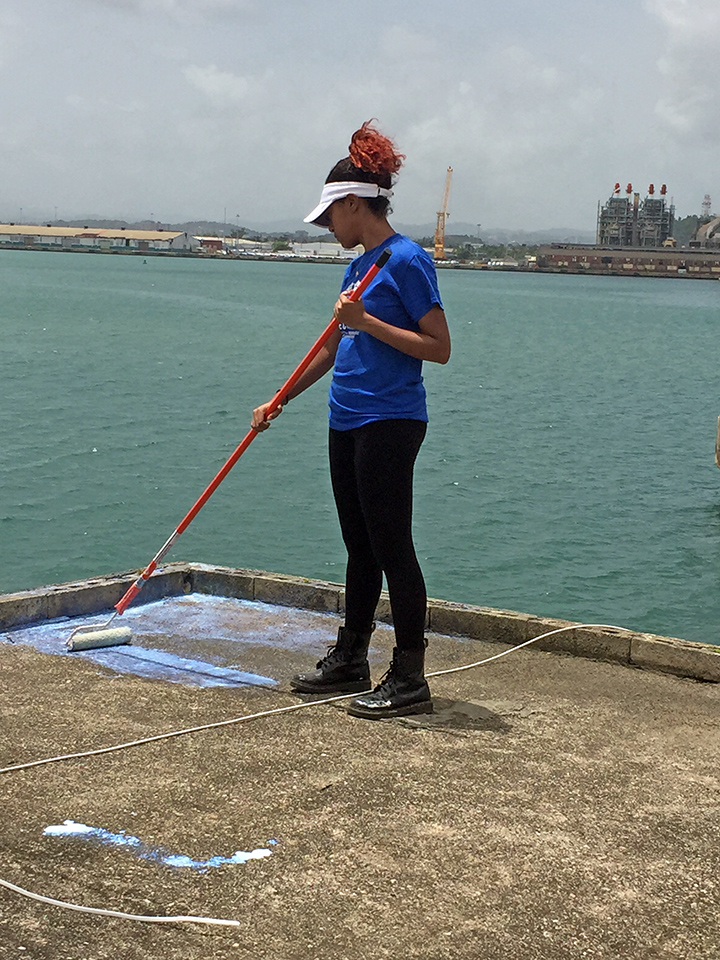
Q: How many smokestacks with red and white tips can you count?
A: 4